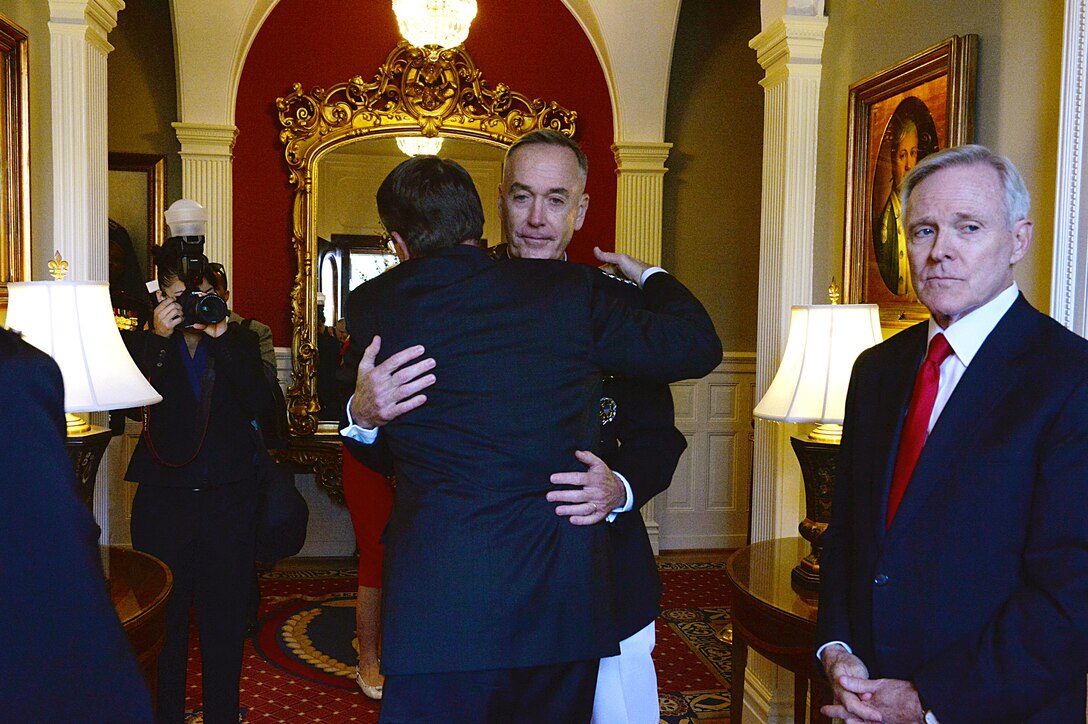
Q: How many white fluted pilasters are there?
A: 4